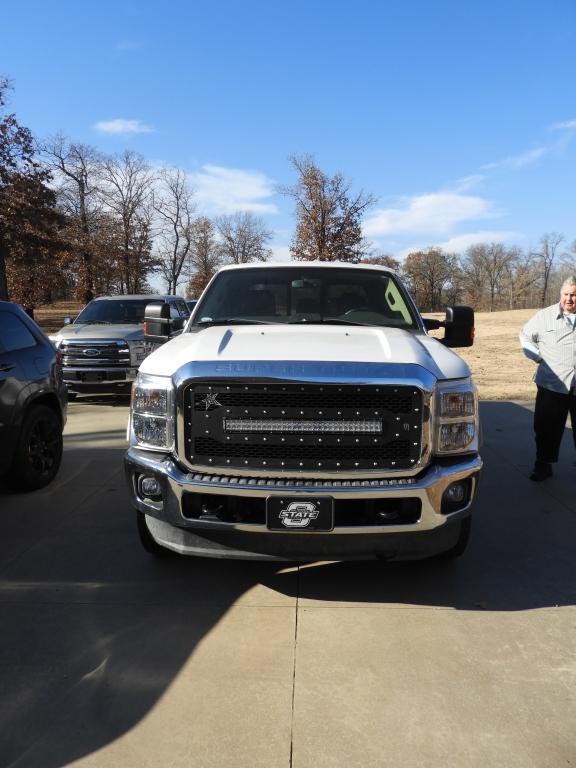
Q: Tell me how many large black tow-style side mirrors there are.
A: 2